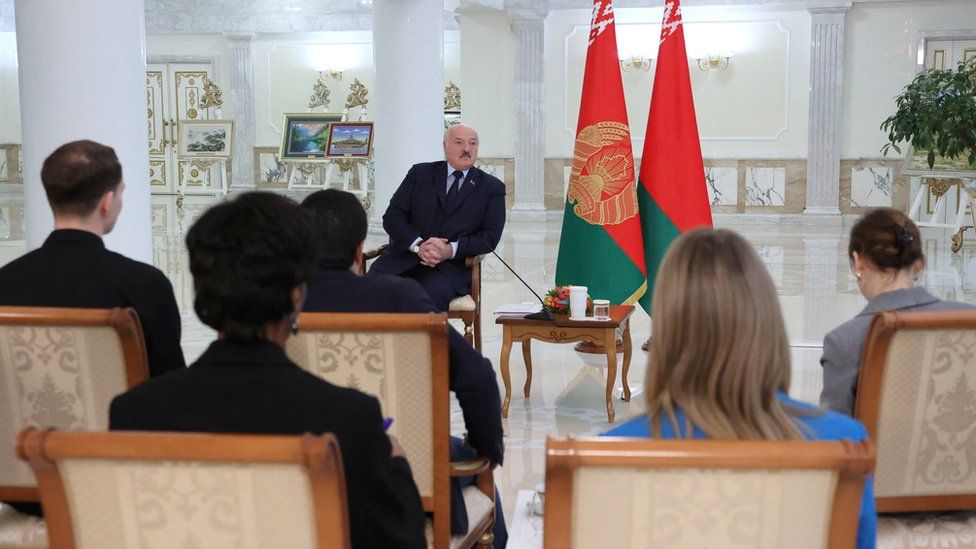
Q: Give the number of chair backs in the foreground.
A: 5